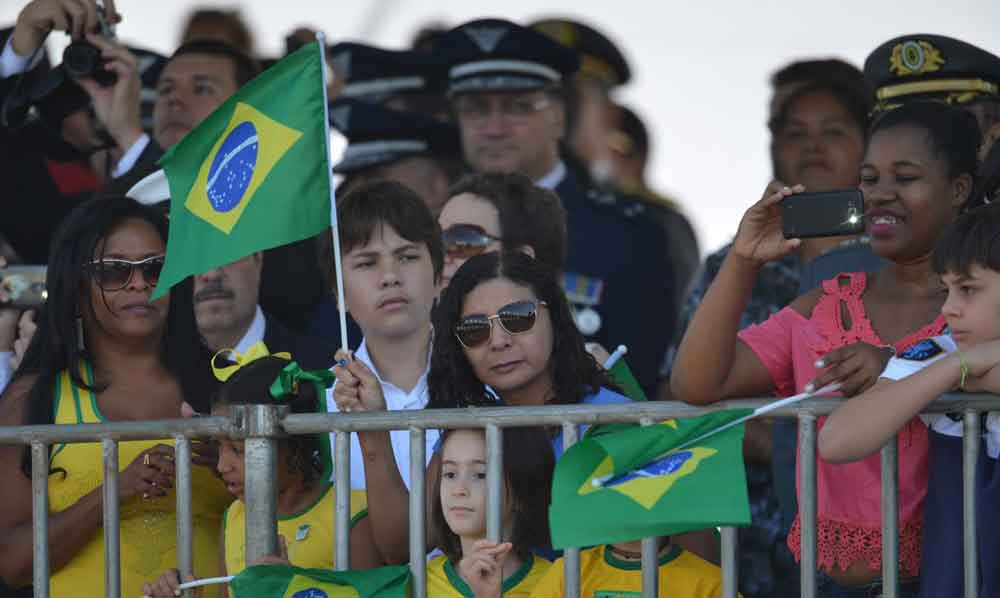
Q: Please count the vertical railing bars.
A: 13